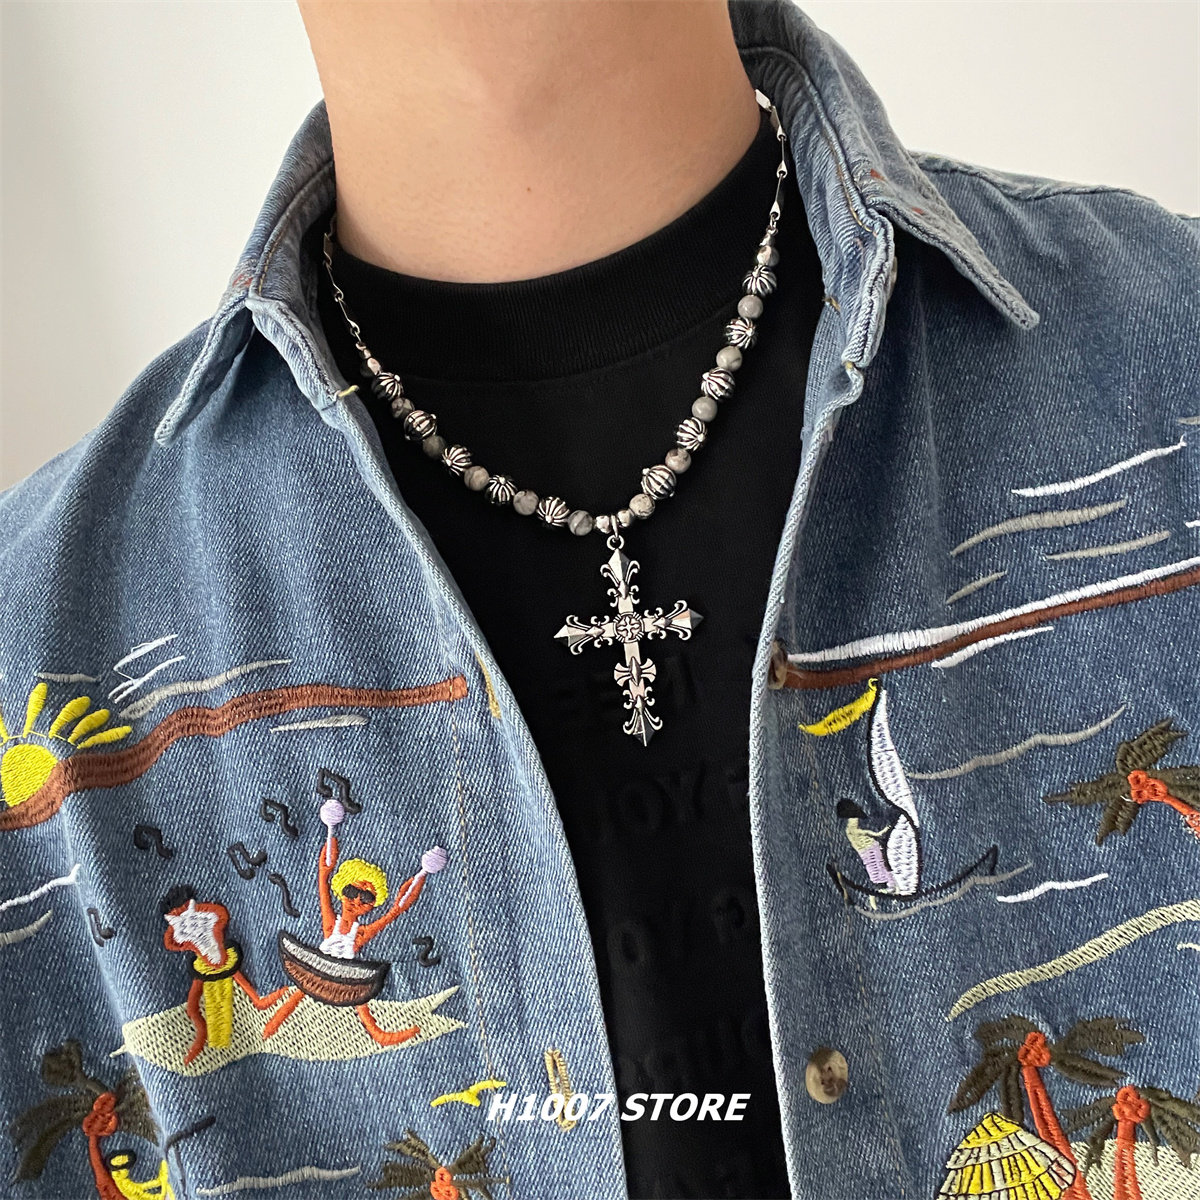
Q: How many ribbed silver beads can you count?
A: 10